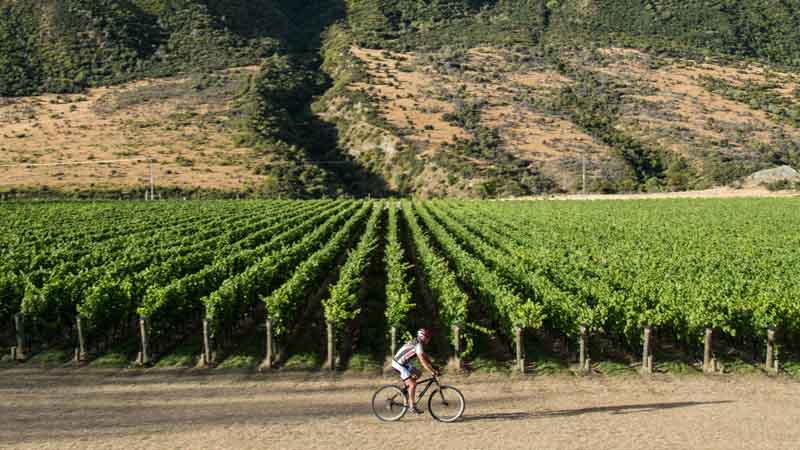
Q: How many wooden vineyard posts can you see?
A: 13